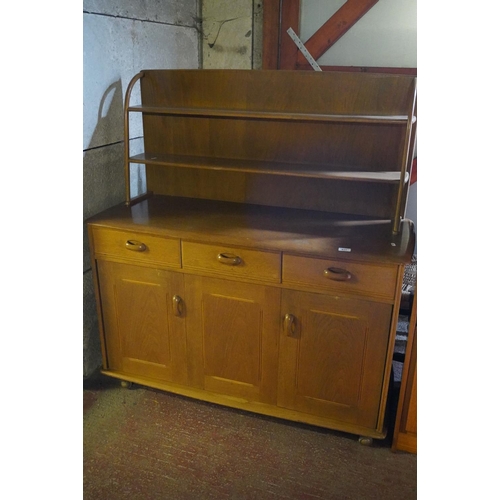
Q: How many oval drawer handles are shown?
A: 3